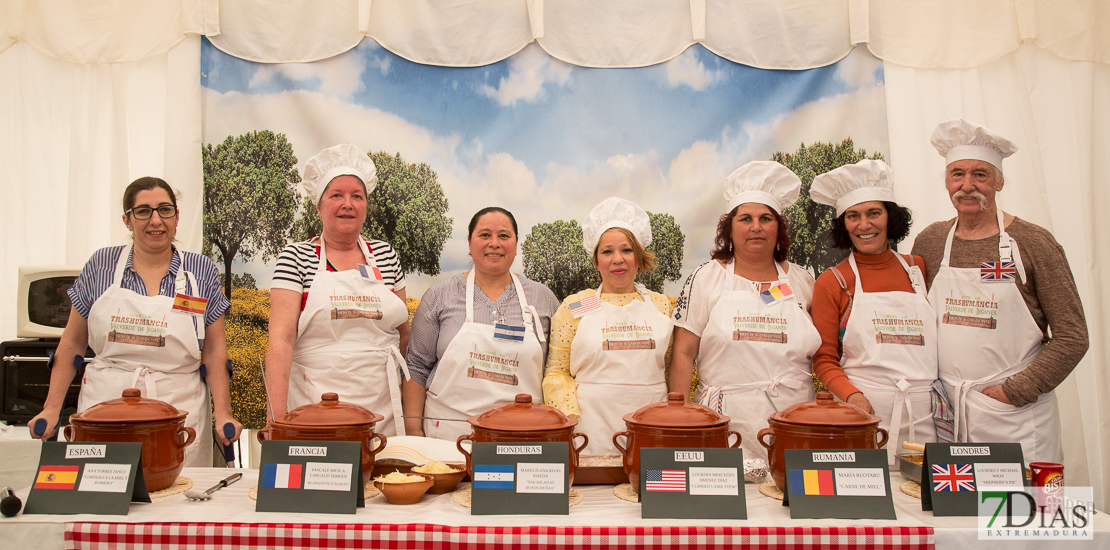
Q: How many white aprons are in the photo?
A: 7